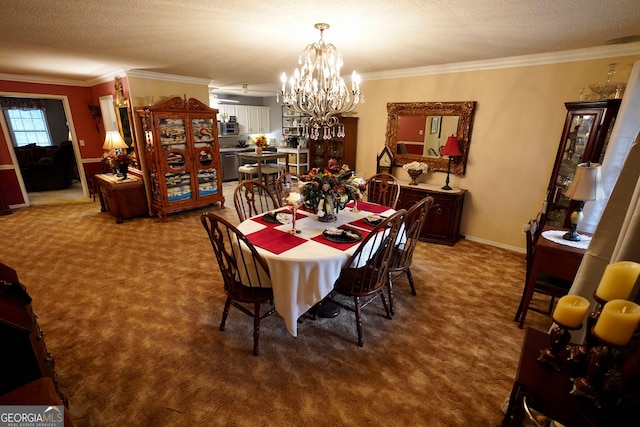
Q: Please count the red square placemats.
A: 6